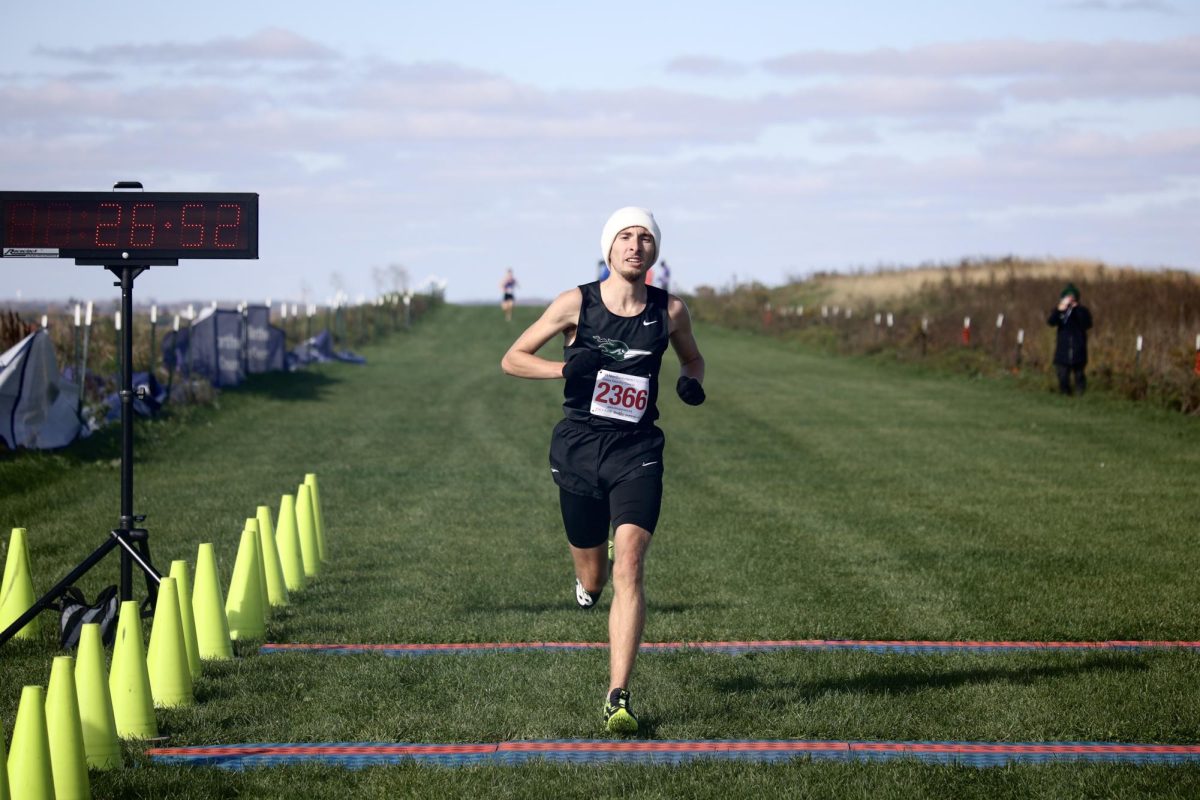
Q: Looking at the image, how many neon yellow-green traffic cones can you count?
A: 15